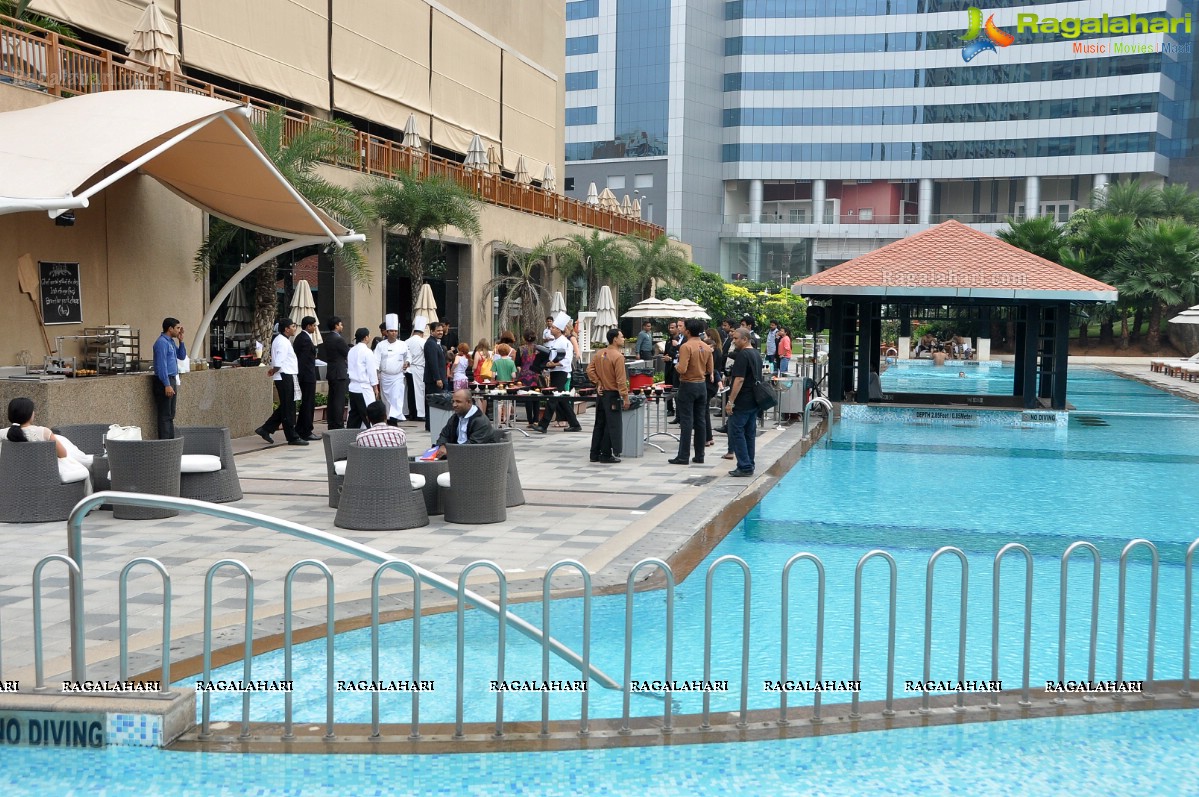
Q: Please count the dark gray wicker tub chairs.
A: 8